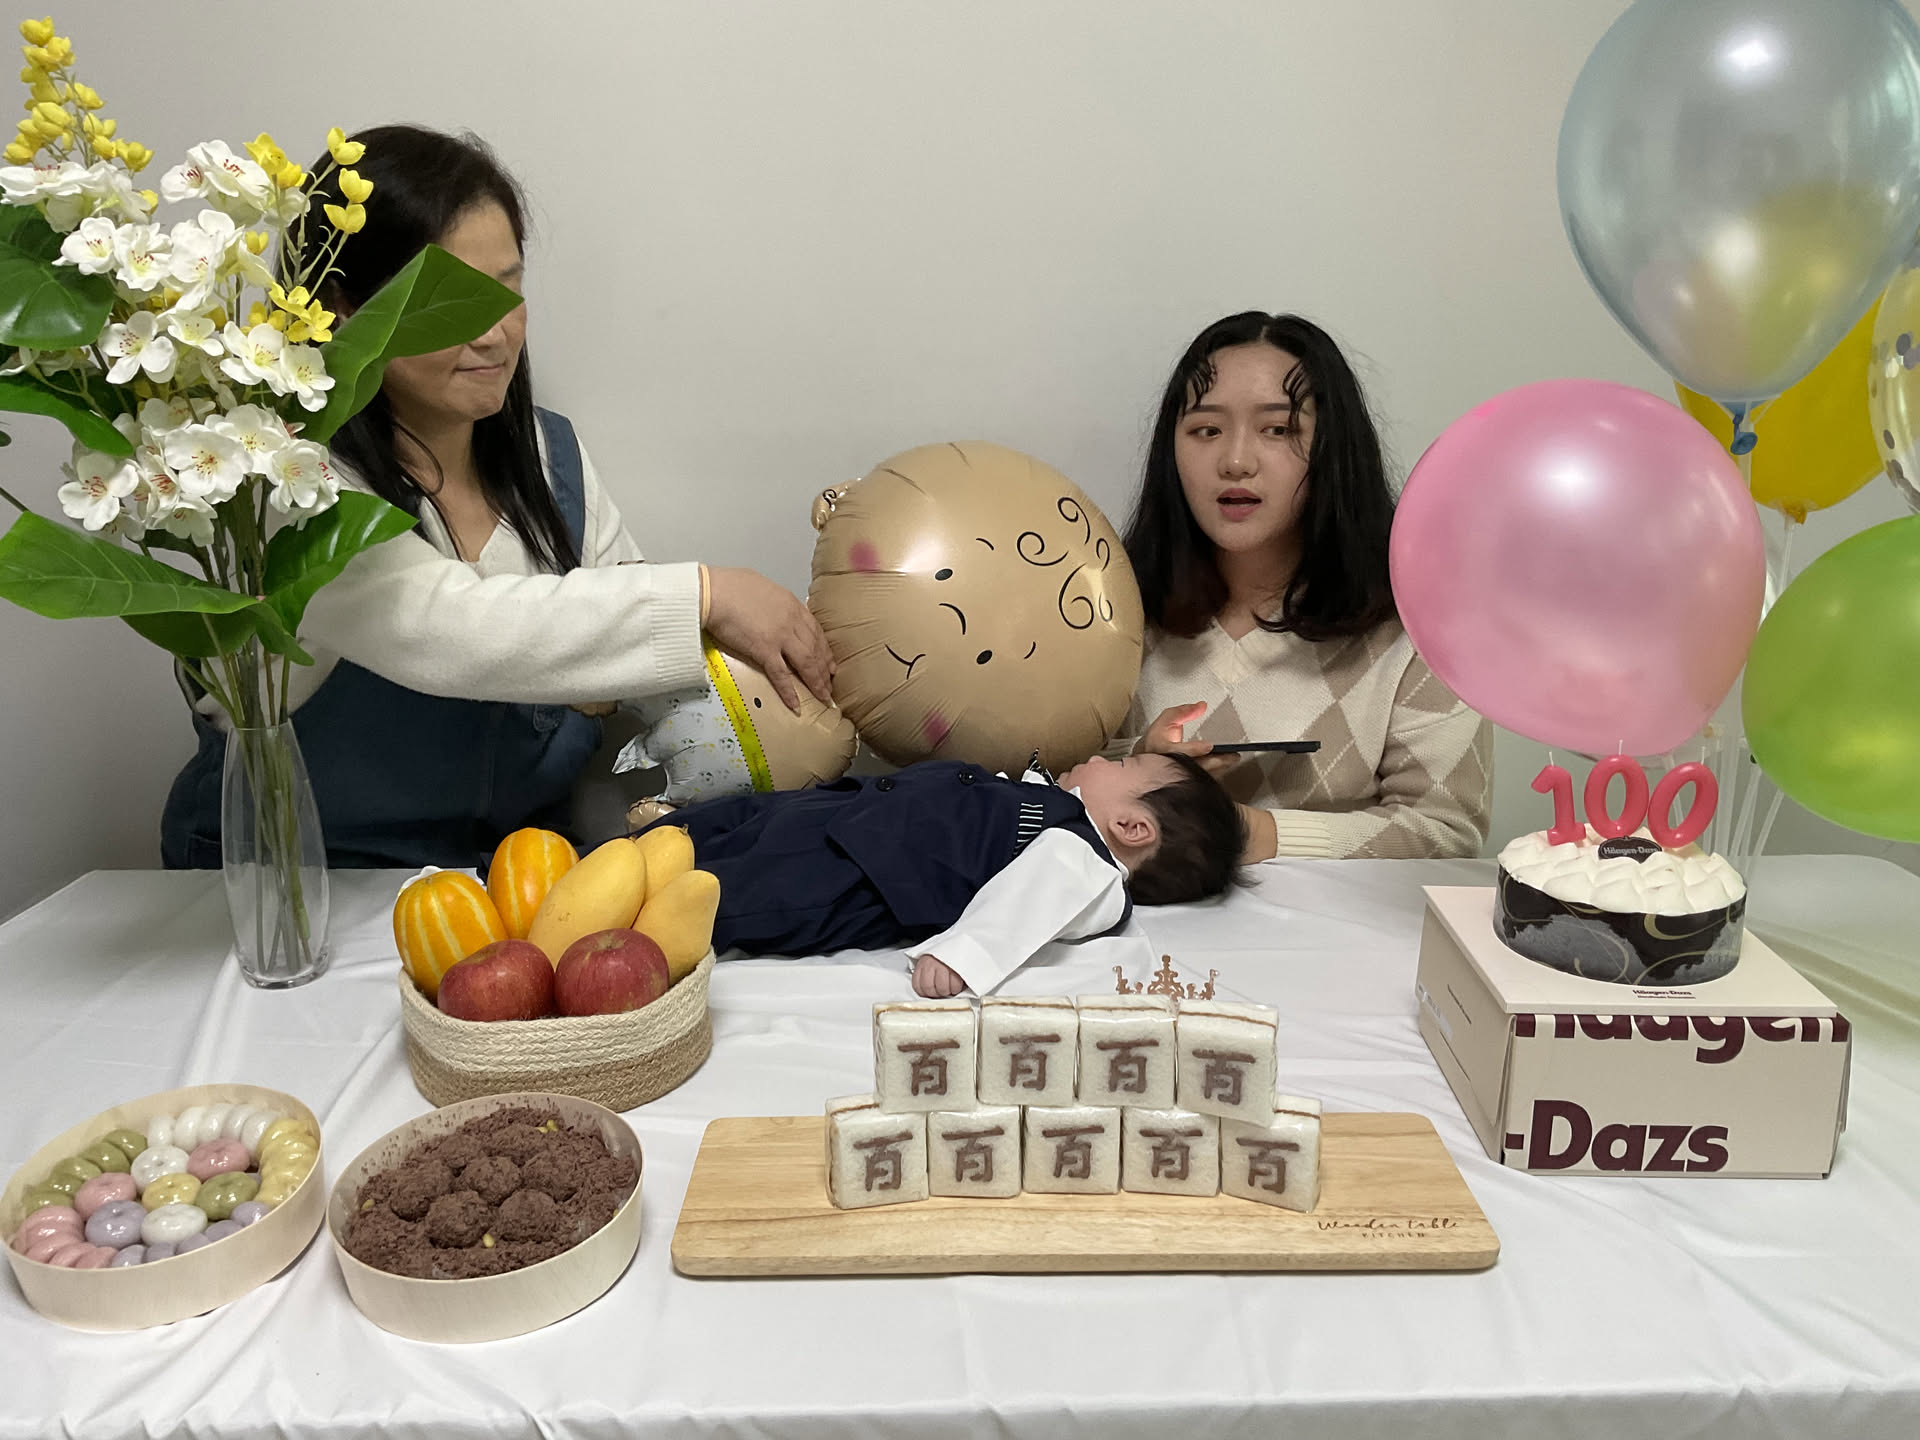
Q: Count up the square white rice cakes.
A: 9